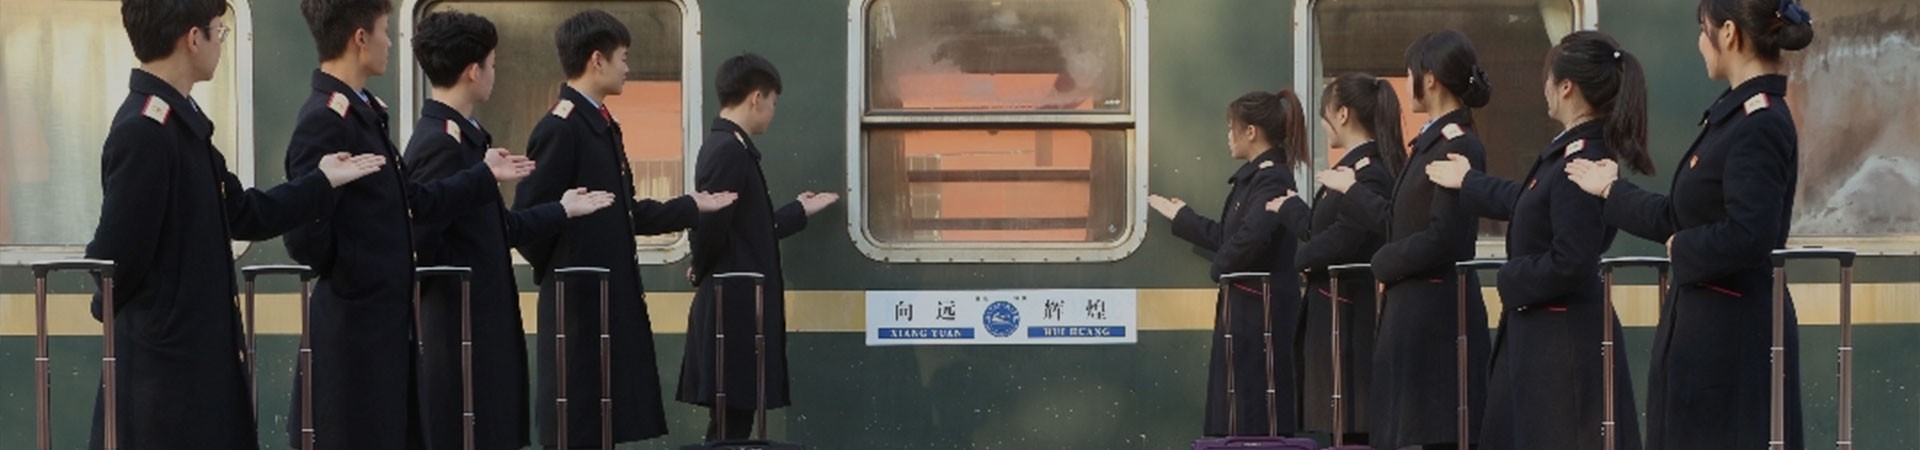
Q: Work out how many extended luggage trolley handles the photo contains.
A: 10